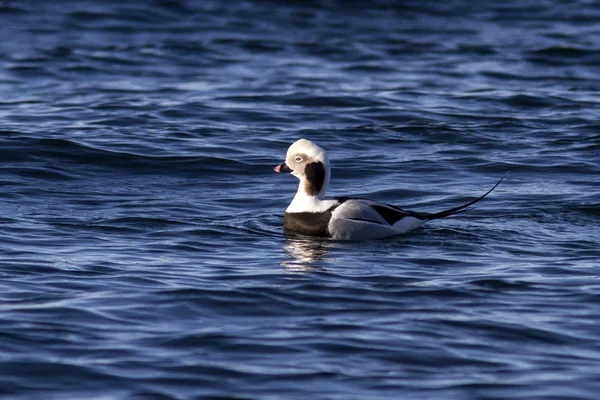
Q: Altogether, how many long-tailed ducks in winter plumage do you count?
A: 1